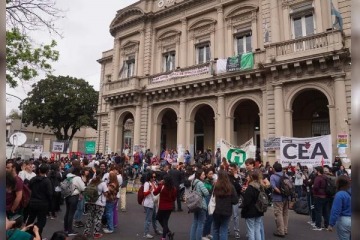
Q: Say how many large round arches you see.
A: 5